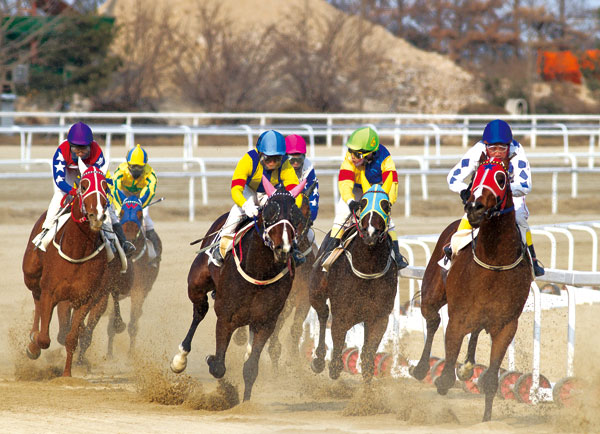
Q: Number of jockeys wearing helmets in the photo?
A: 6